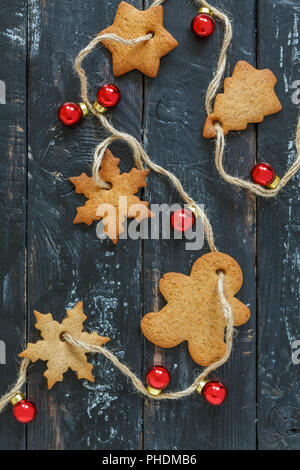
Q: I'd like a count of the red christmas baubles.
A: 8